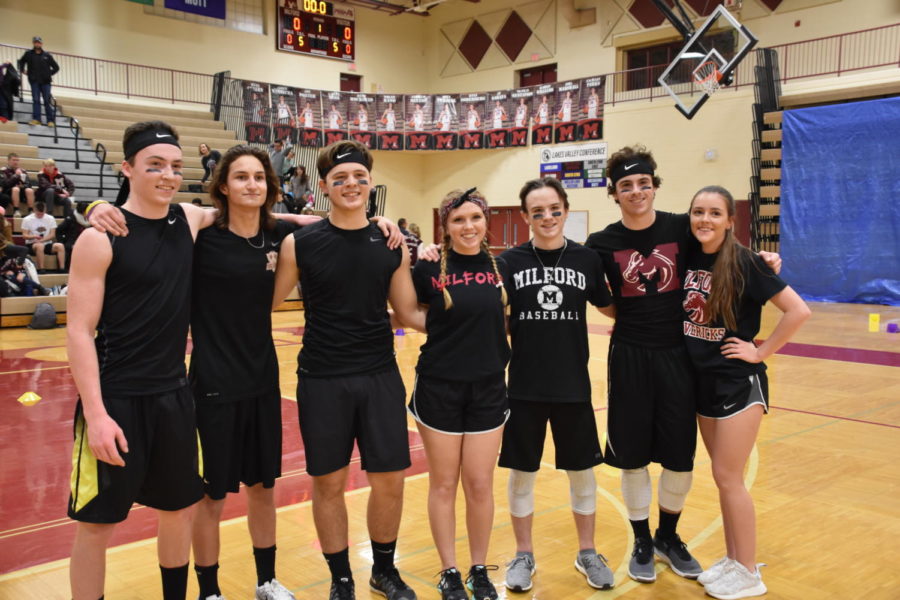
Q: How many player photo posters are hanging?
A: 14